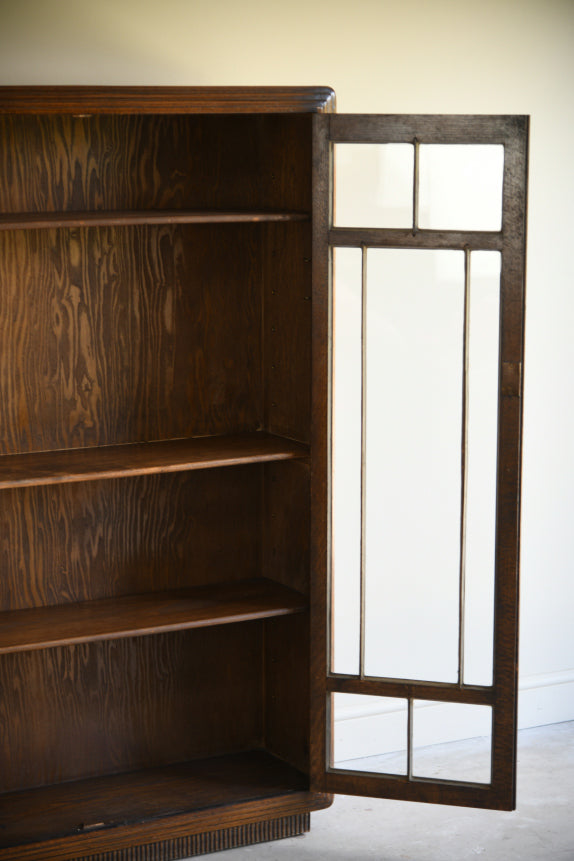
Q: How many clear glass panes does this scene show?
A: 7